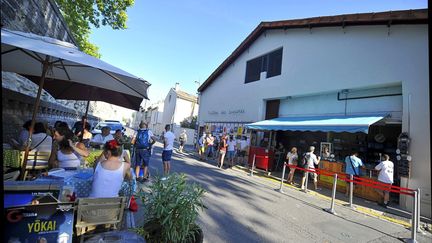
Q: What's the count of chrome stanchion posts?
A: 7